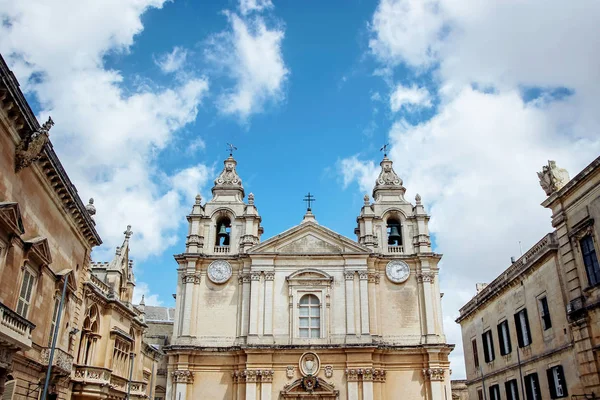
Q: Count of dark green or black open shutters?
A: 14